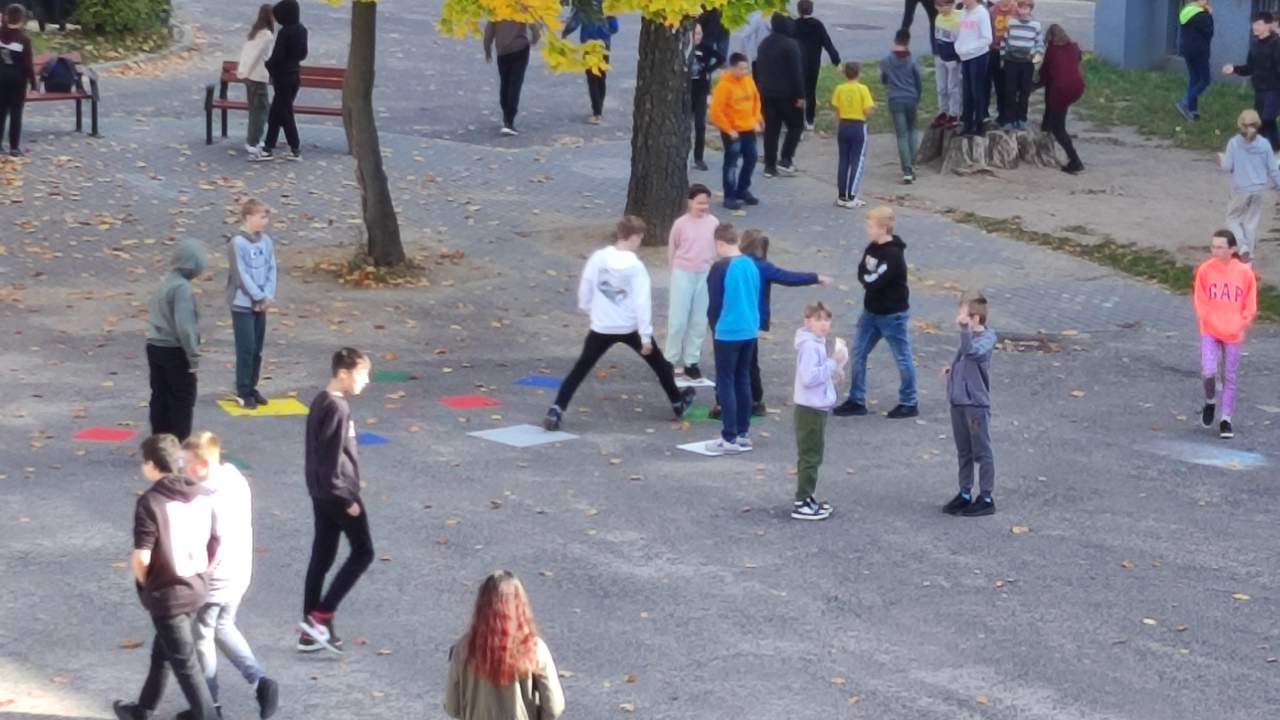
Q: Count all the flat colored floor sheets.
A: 11